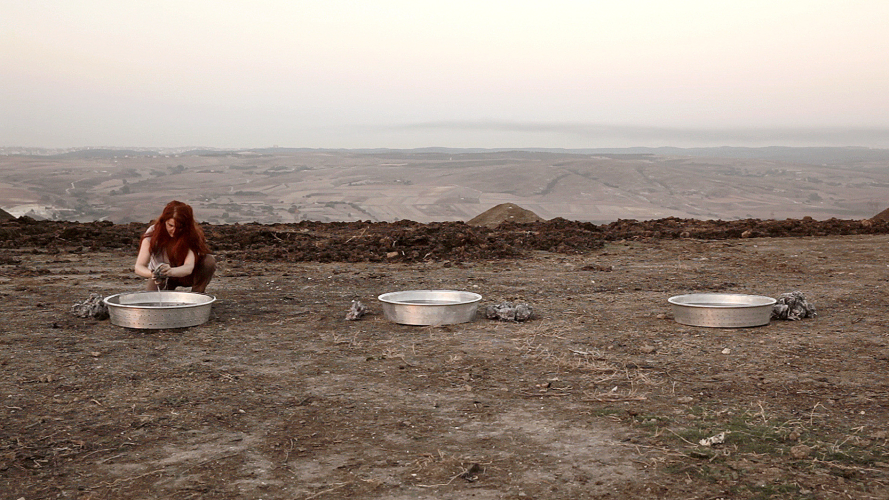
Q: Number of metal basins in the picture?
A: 3